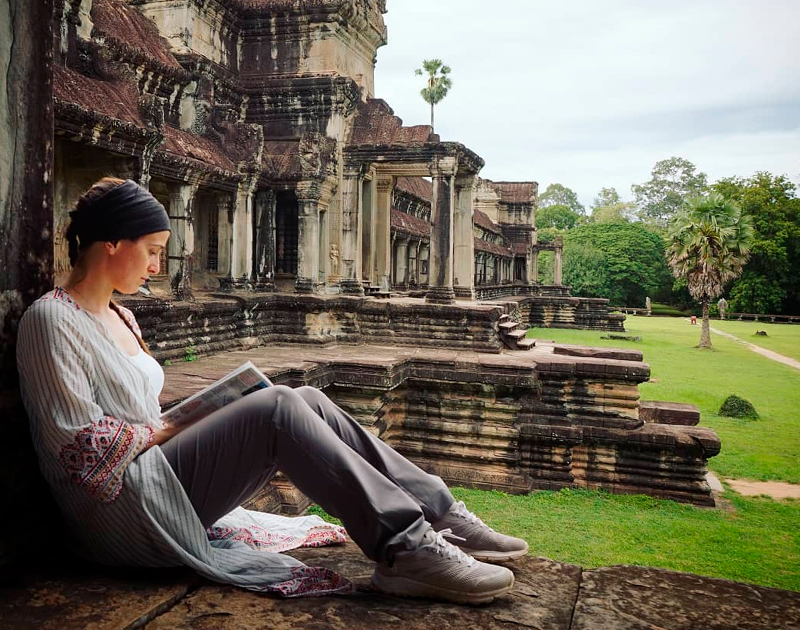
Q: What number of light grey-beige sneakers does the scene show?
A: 2